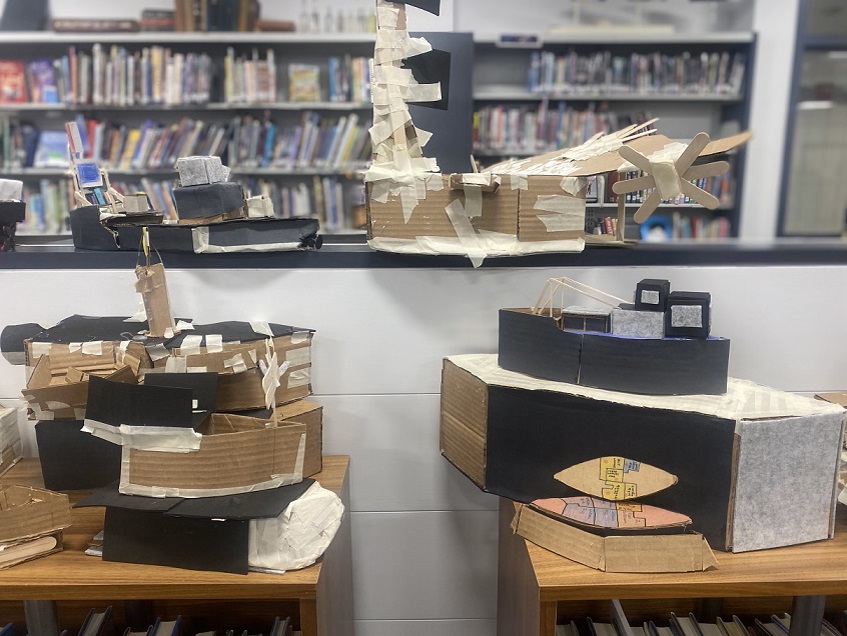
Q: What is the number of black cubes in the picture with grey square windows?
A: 2